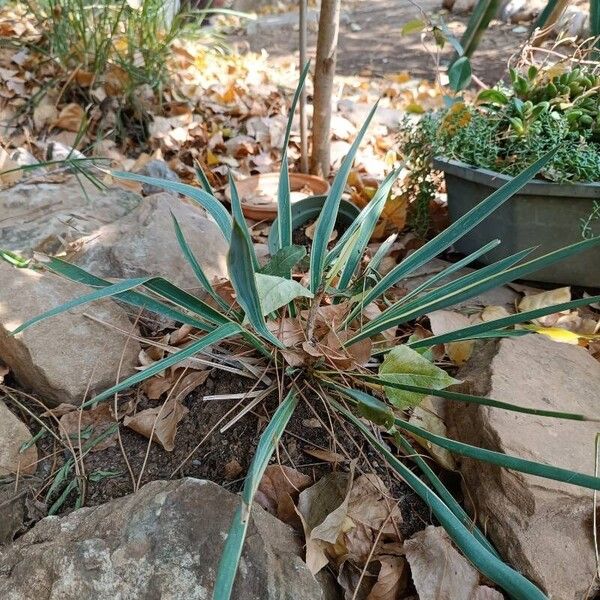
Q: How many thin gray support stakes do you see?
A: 1